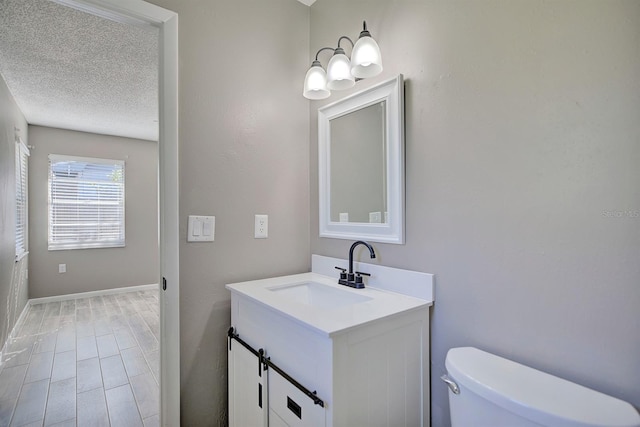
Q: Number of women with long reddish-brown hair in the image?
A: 0